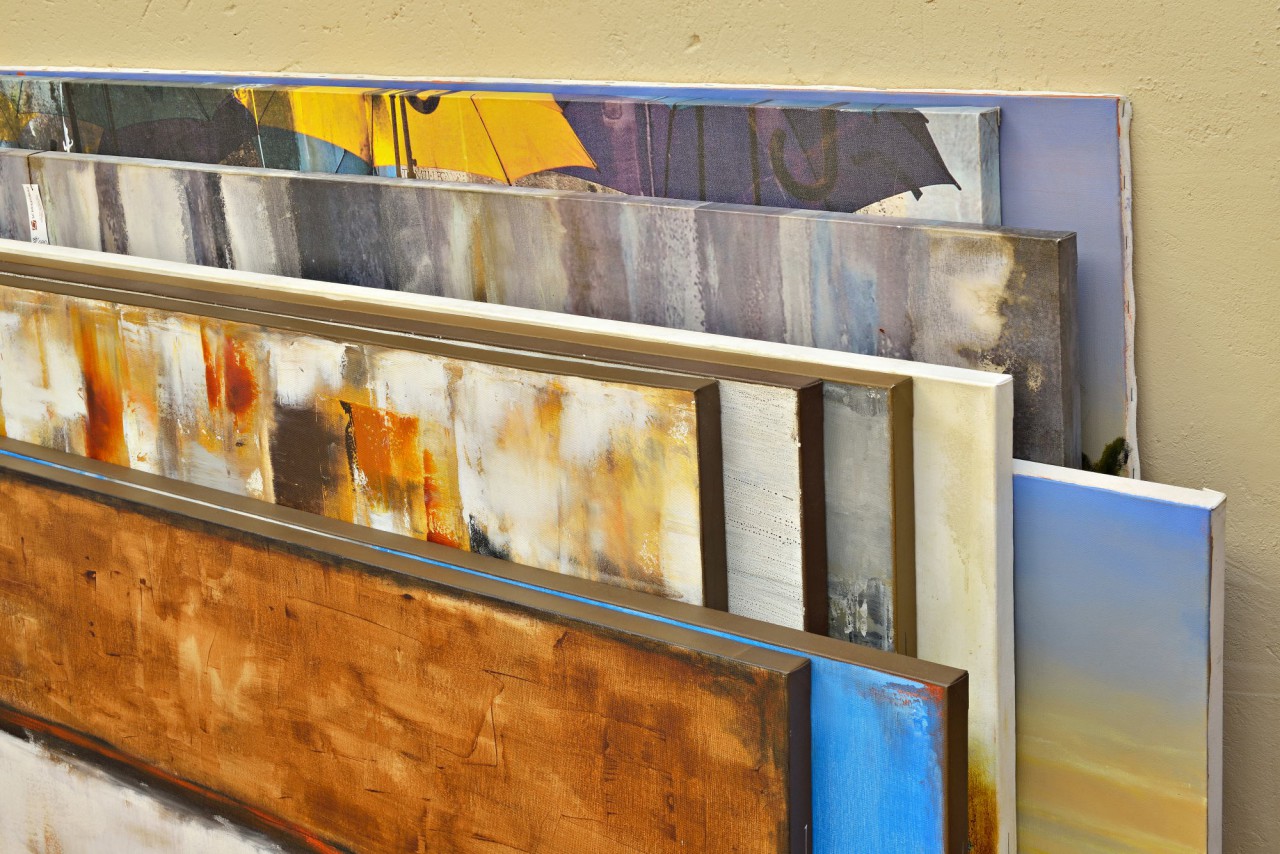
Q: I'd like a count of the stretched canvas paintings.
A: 10